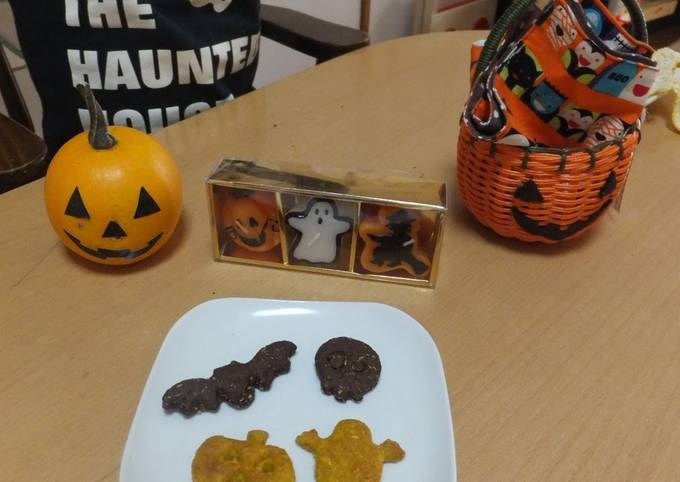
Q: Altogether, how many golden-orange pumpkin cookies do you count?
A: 1